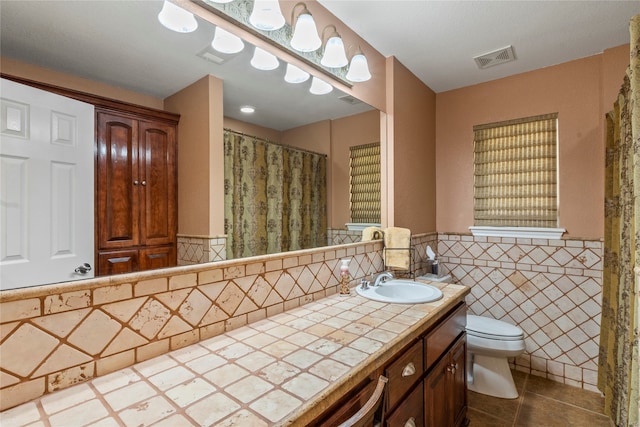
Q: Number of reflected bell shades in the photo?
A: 5